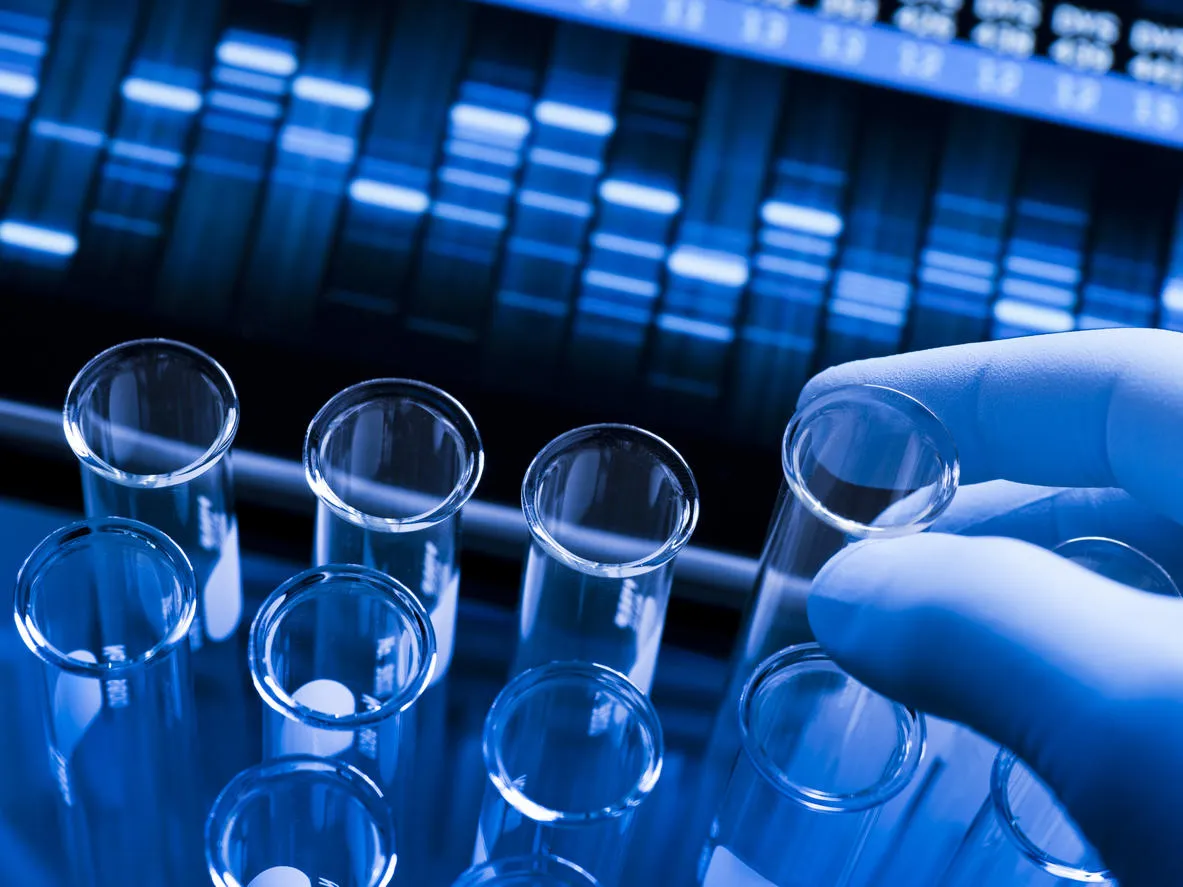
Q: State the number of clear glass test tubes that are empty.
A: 12